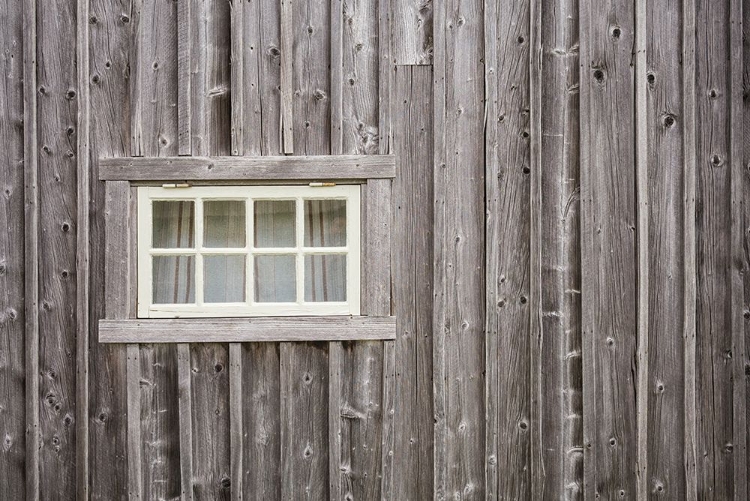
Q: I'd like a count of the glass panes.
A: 8